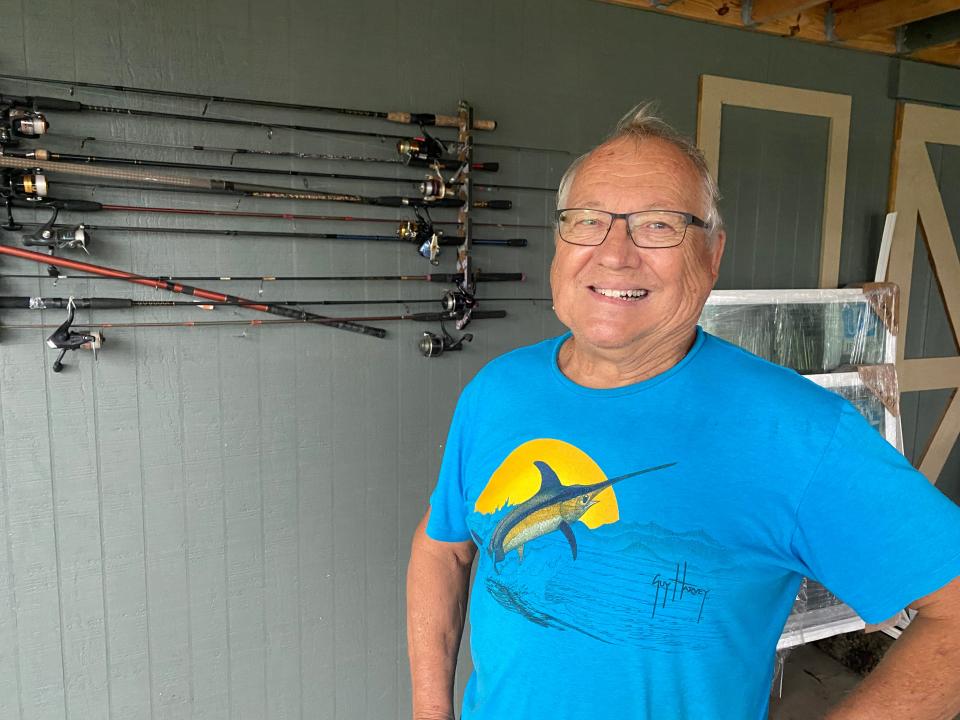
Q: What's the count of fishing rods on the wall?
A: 12